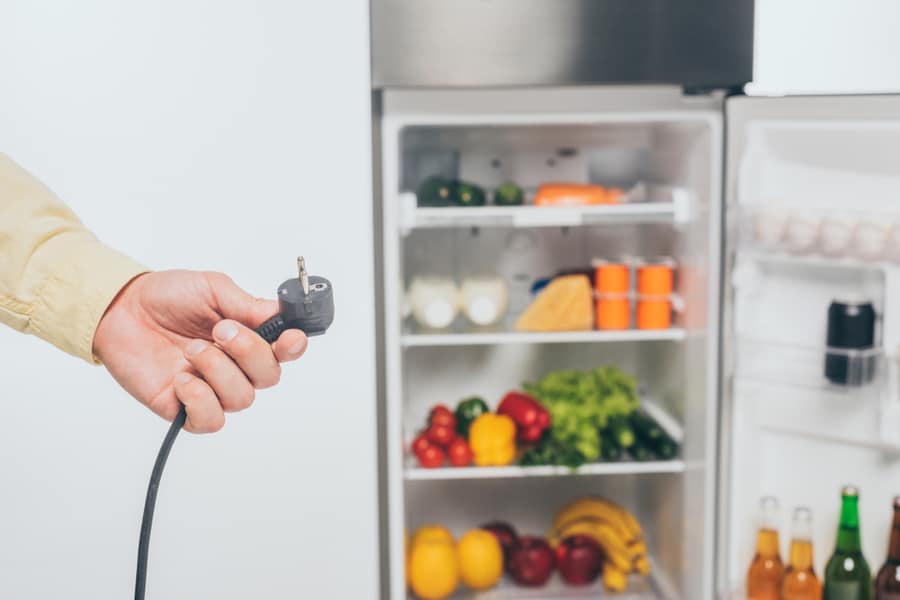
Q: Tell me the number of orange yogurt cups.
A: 4